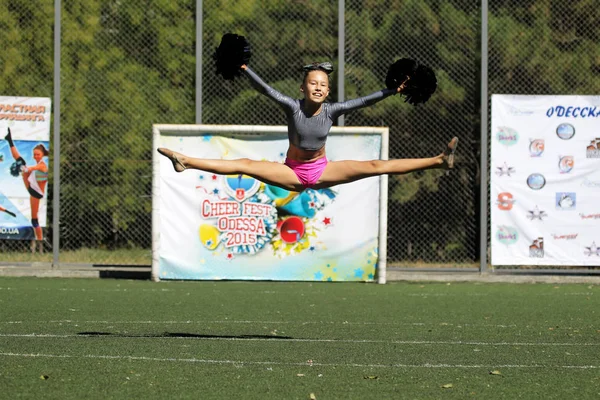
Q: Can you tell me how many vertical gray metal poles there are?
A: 4